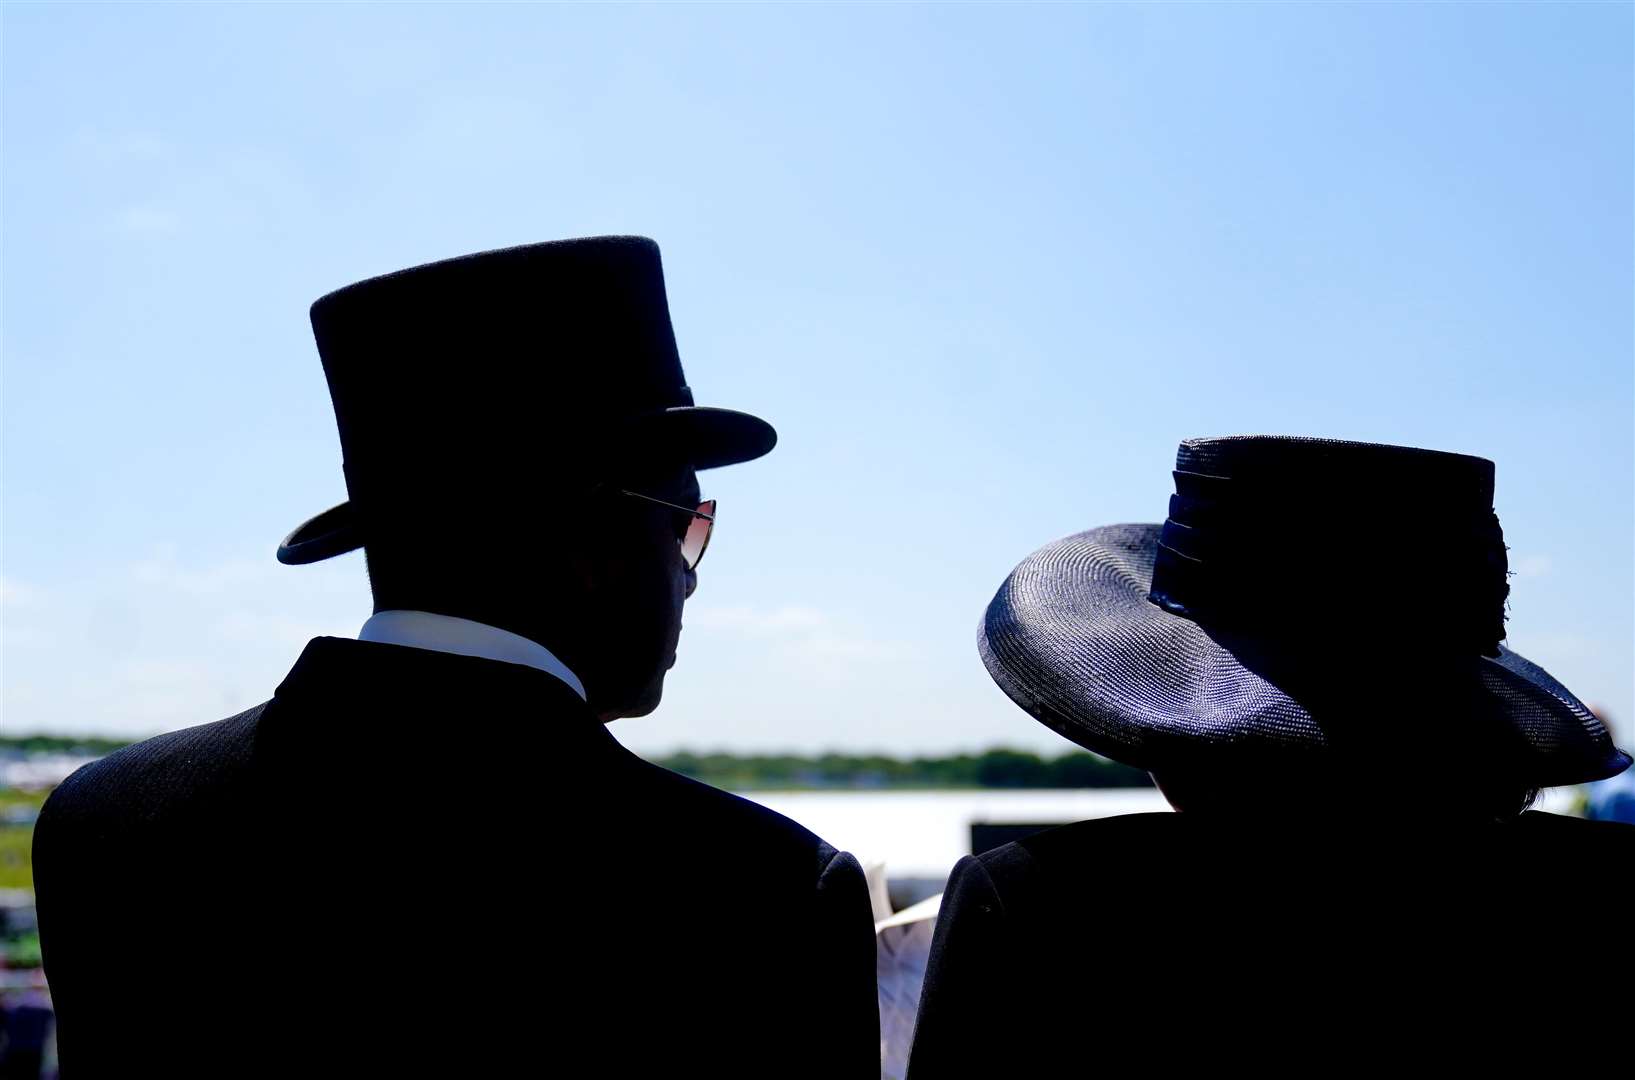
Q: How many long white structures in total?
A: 1